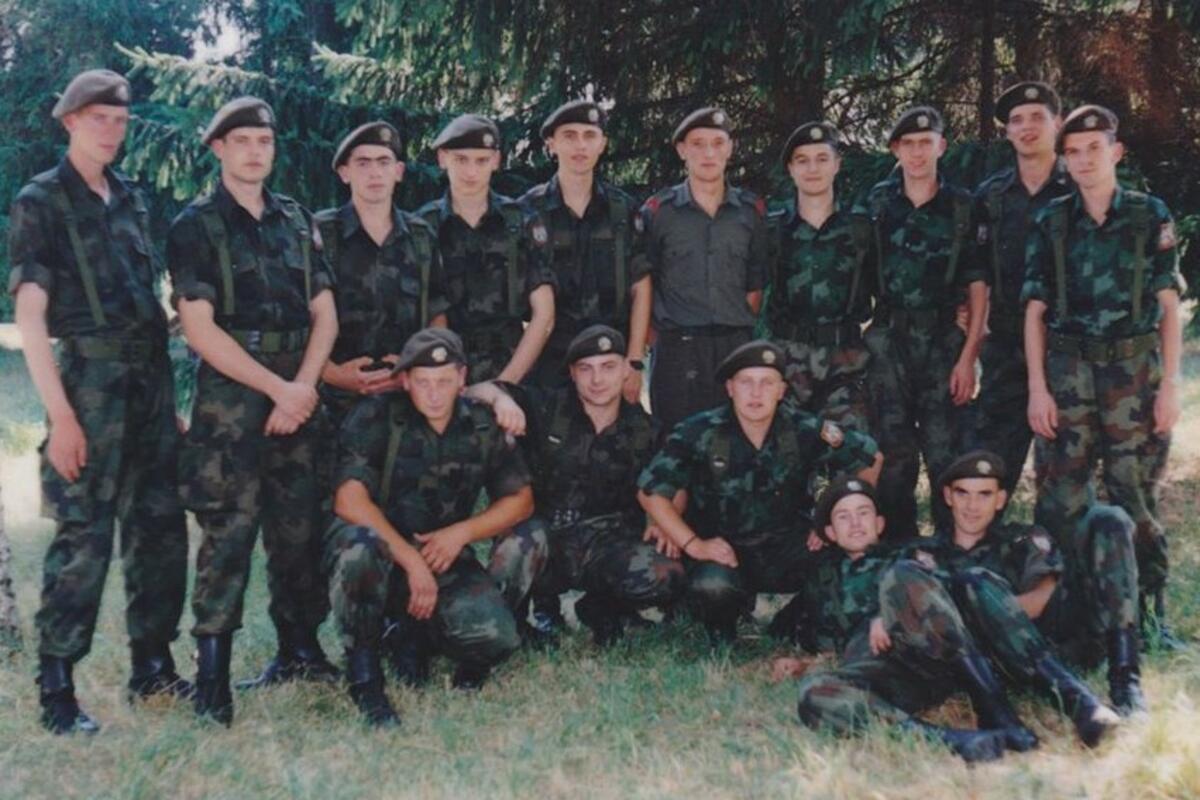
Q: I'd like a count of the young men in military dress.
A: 15